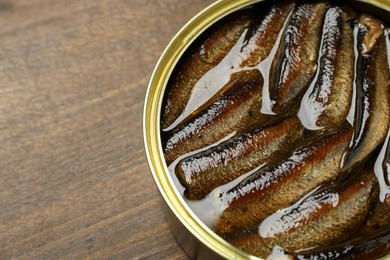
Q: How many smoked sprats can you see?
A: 11